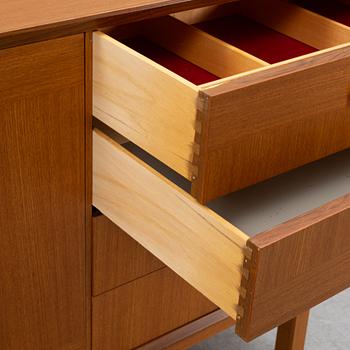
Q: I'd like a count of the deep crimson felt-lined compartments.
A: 3